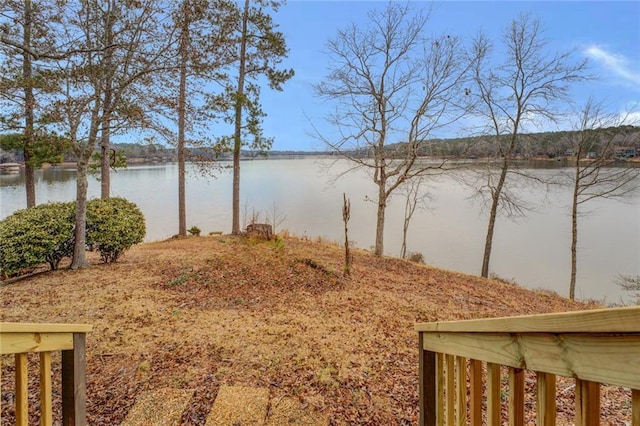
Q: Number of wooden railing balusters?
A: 11